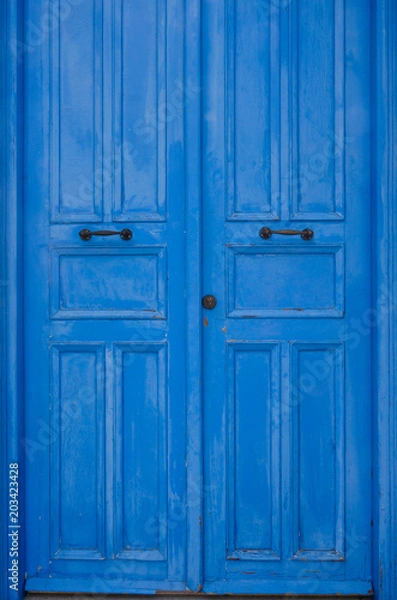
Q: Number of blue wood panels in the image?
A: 10